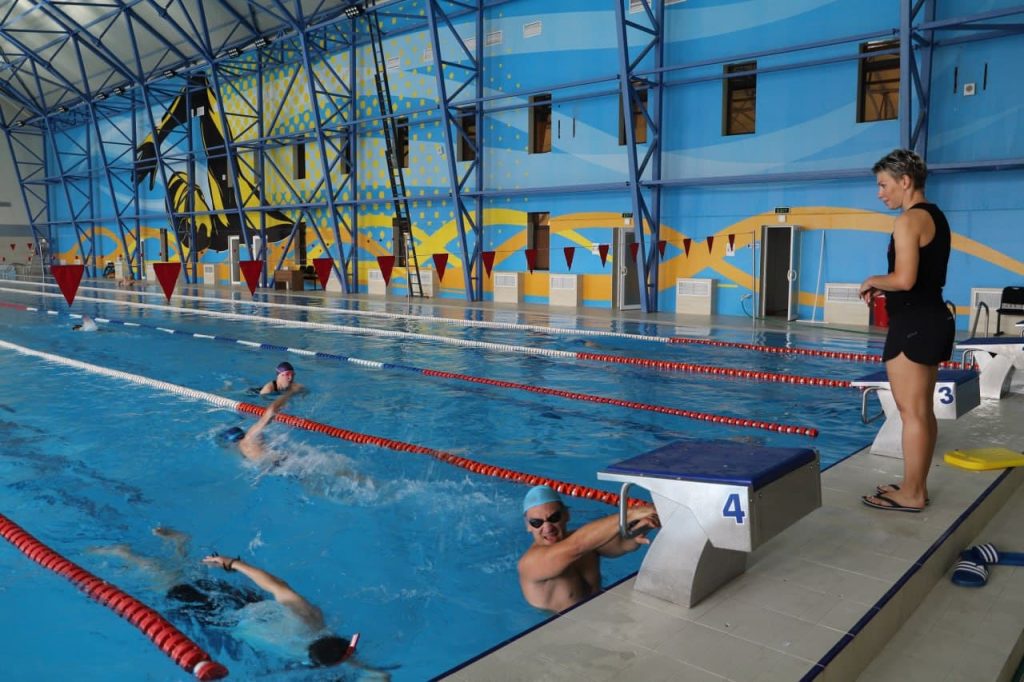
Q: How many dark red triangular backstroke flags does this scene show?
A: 15